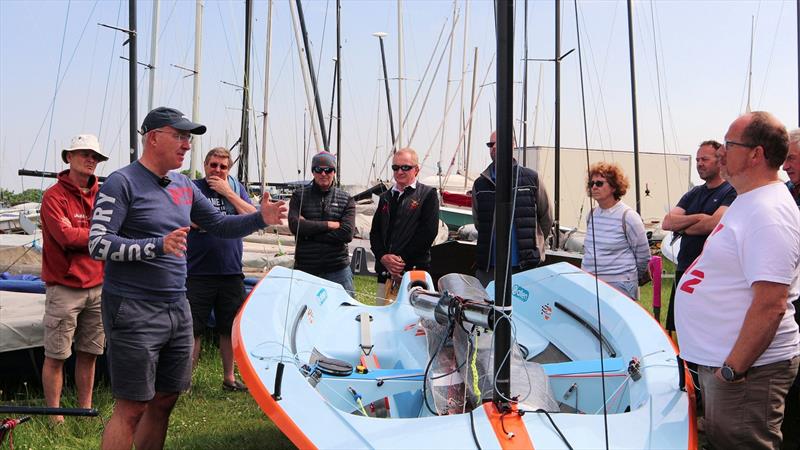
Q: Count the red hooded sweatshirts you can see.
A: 1